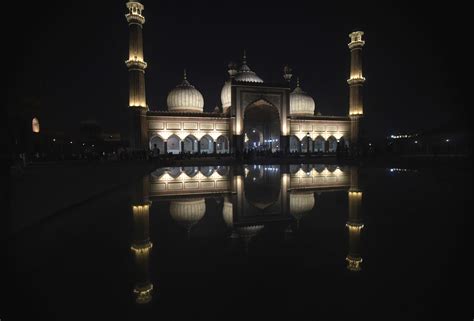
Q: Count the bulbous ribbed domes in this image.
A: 3